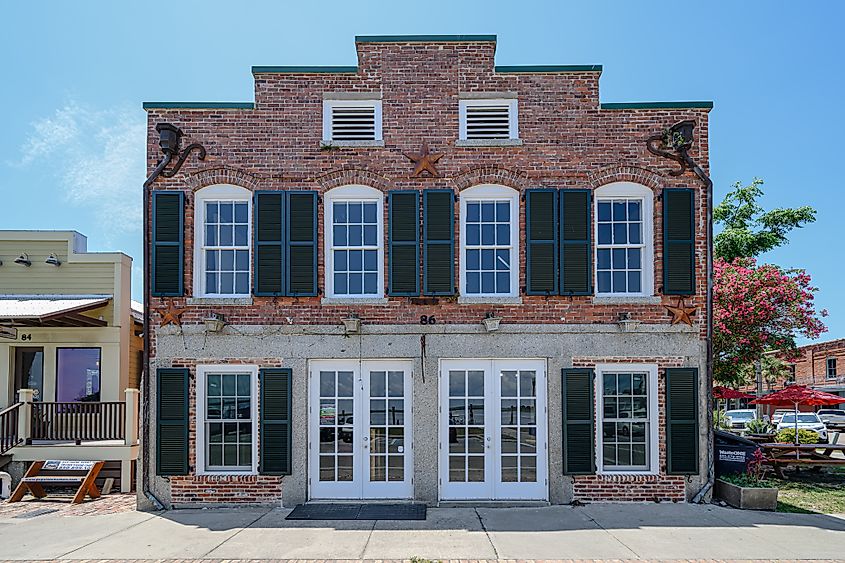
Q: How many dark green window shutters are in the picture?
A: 12